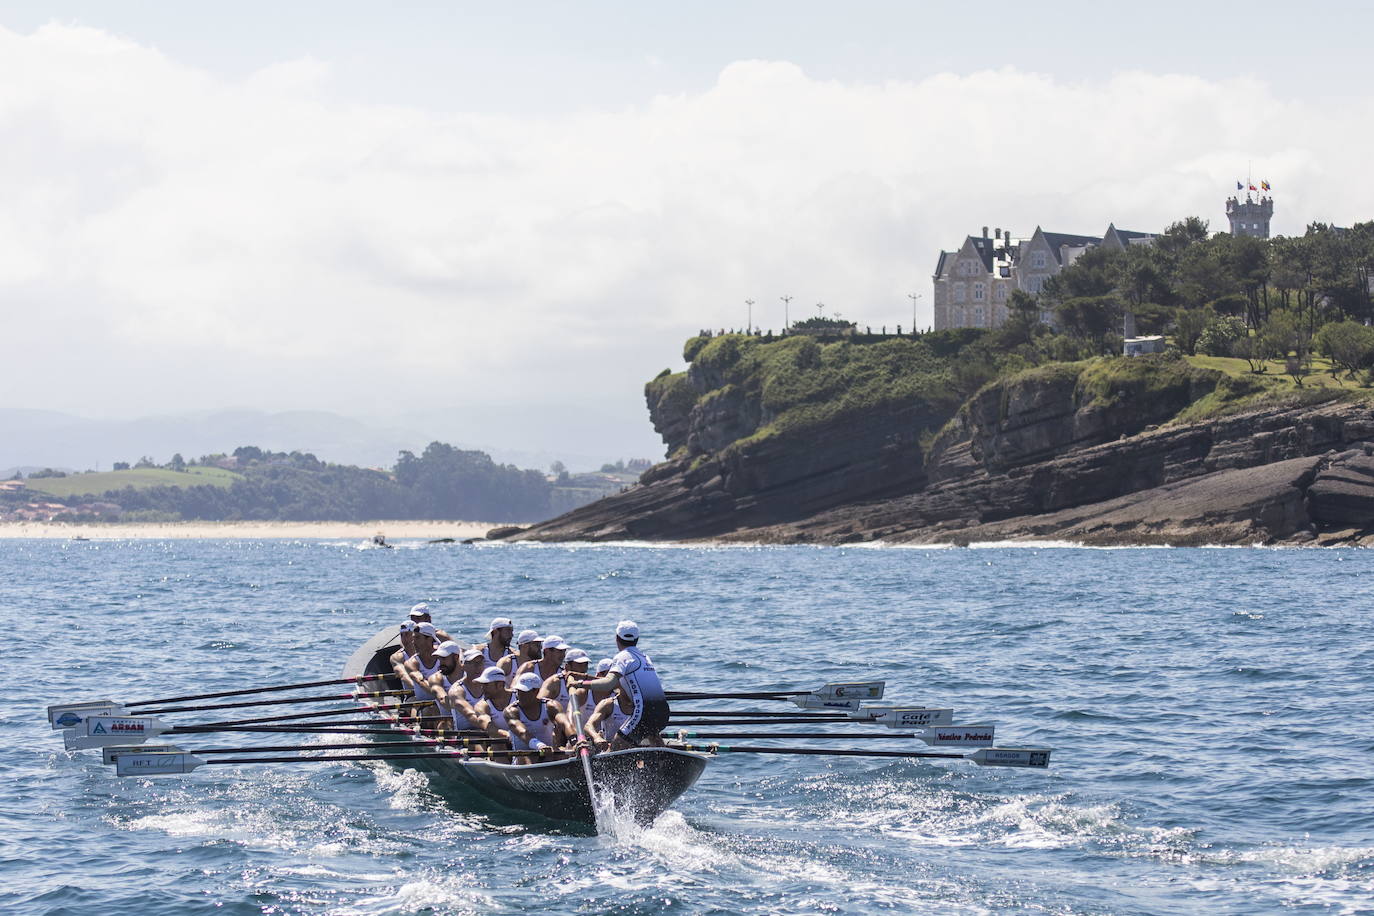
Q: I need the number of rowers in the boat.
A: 13